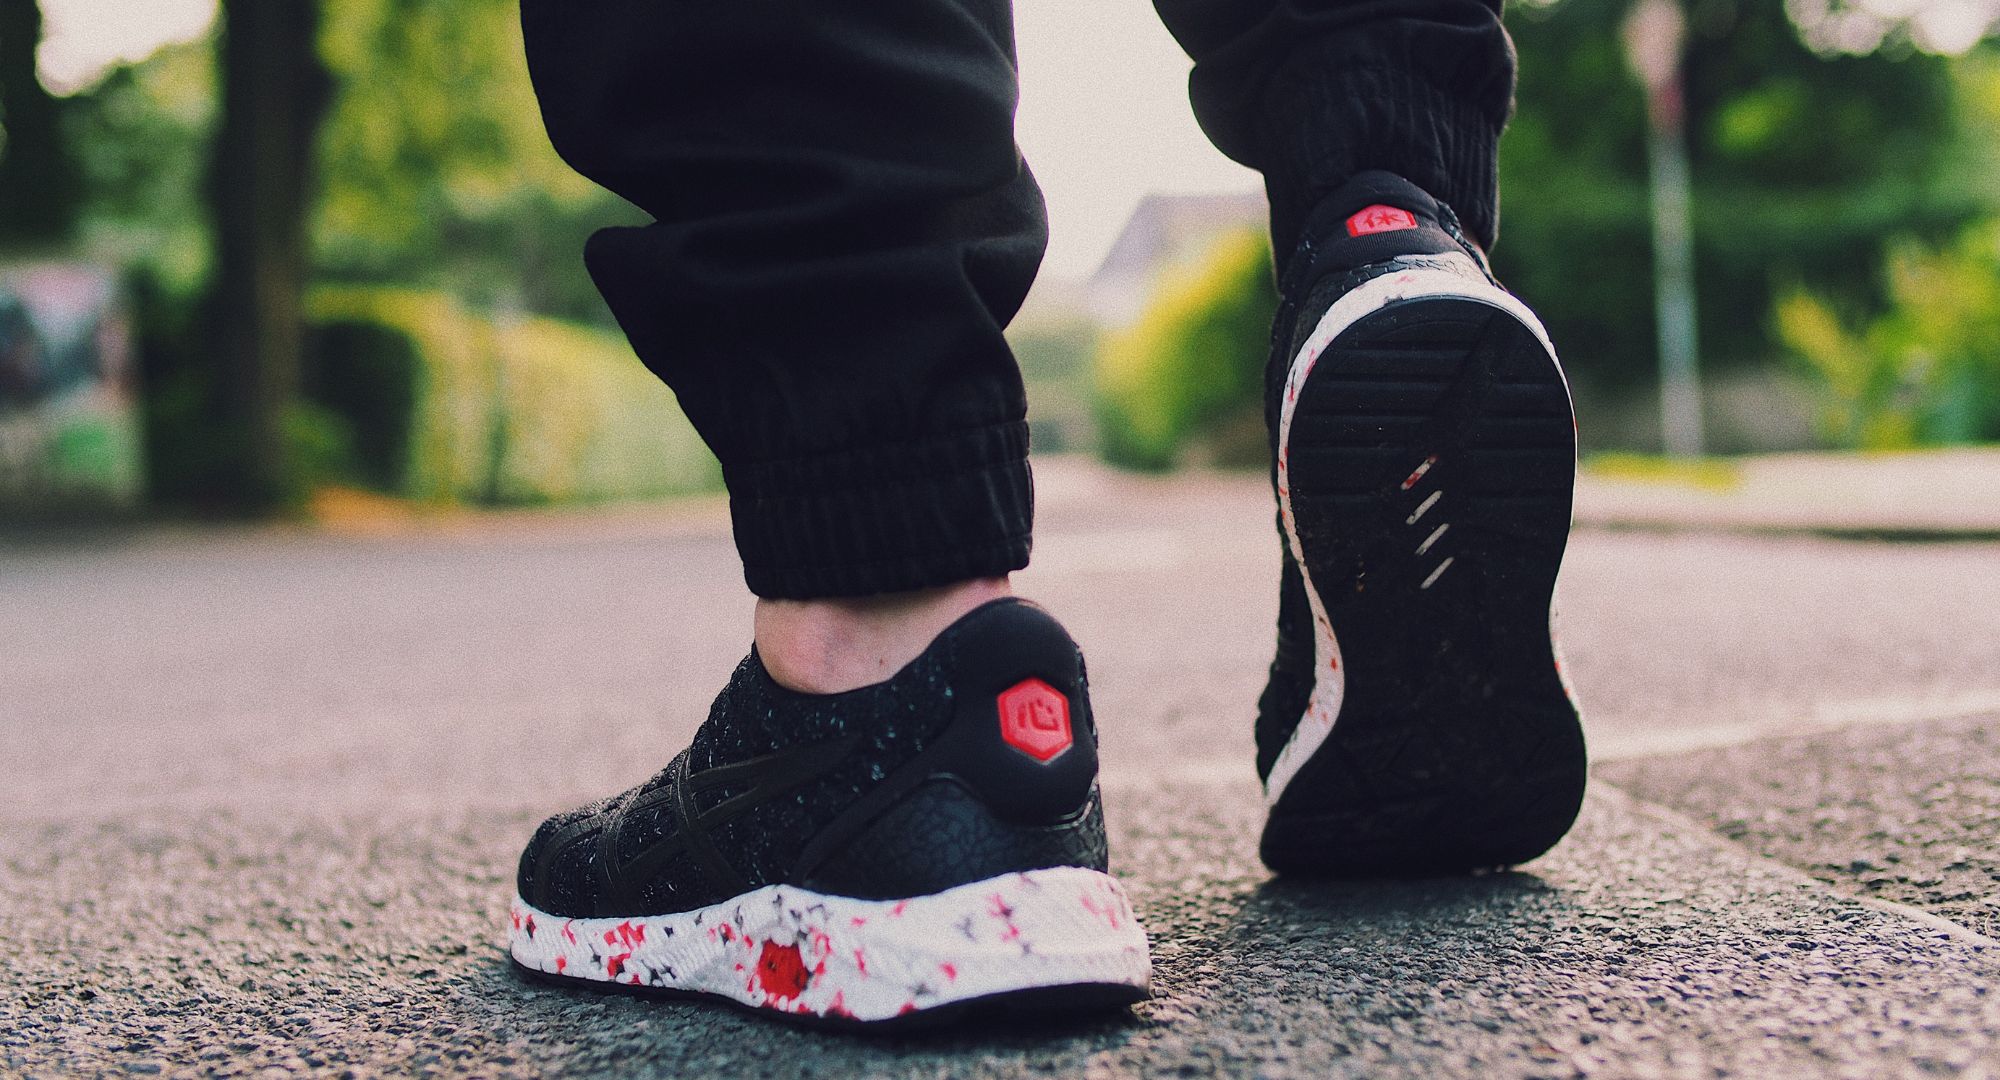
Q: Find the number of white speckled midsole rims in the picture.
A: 2